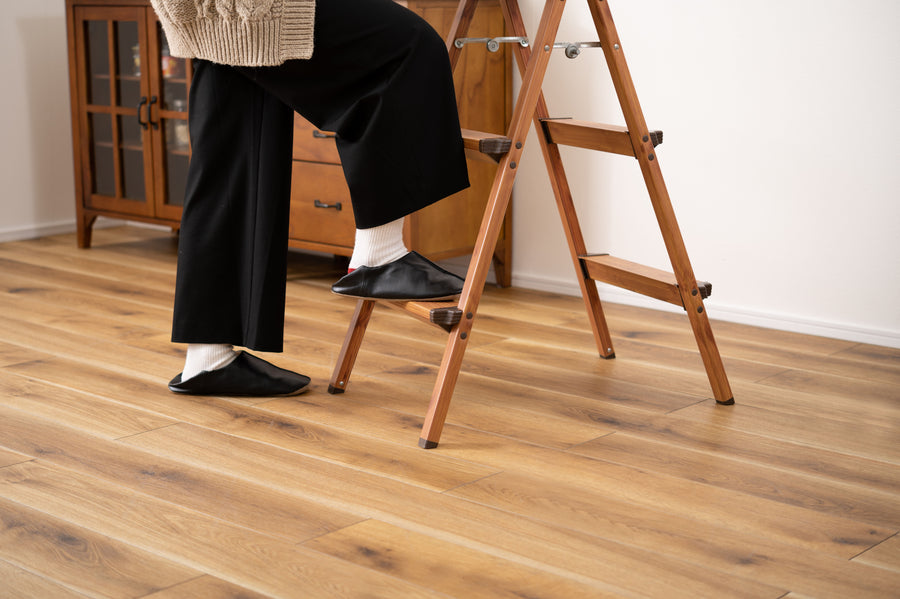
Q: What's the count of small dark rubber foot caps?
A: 4